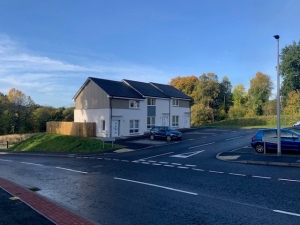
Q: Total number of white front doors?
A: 3